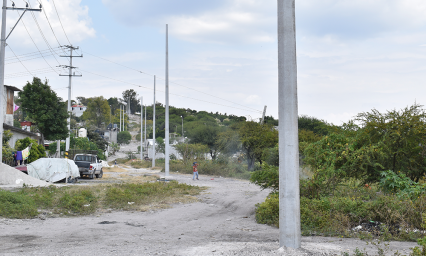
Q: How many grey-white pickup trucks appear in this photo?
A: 1